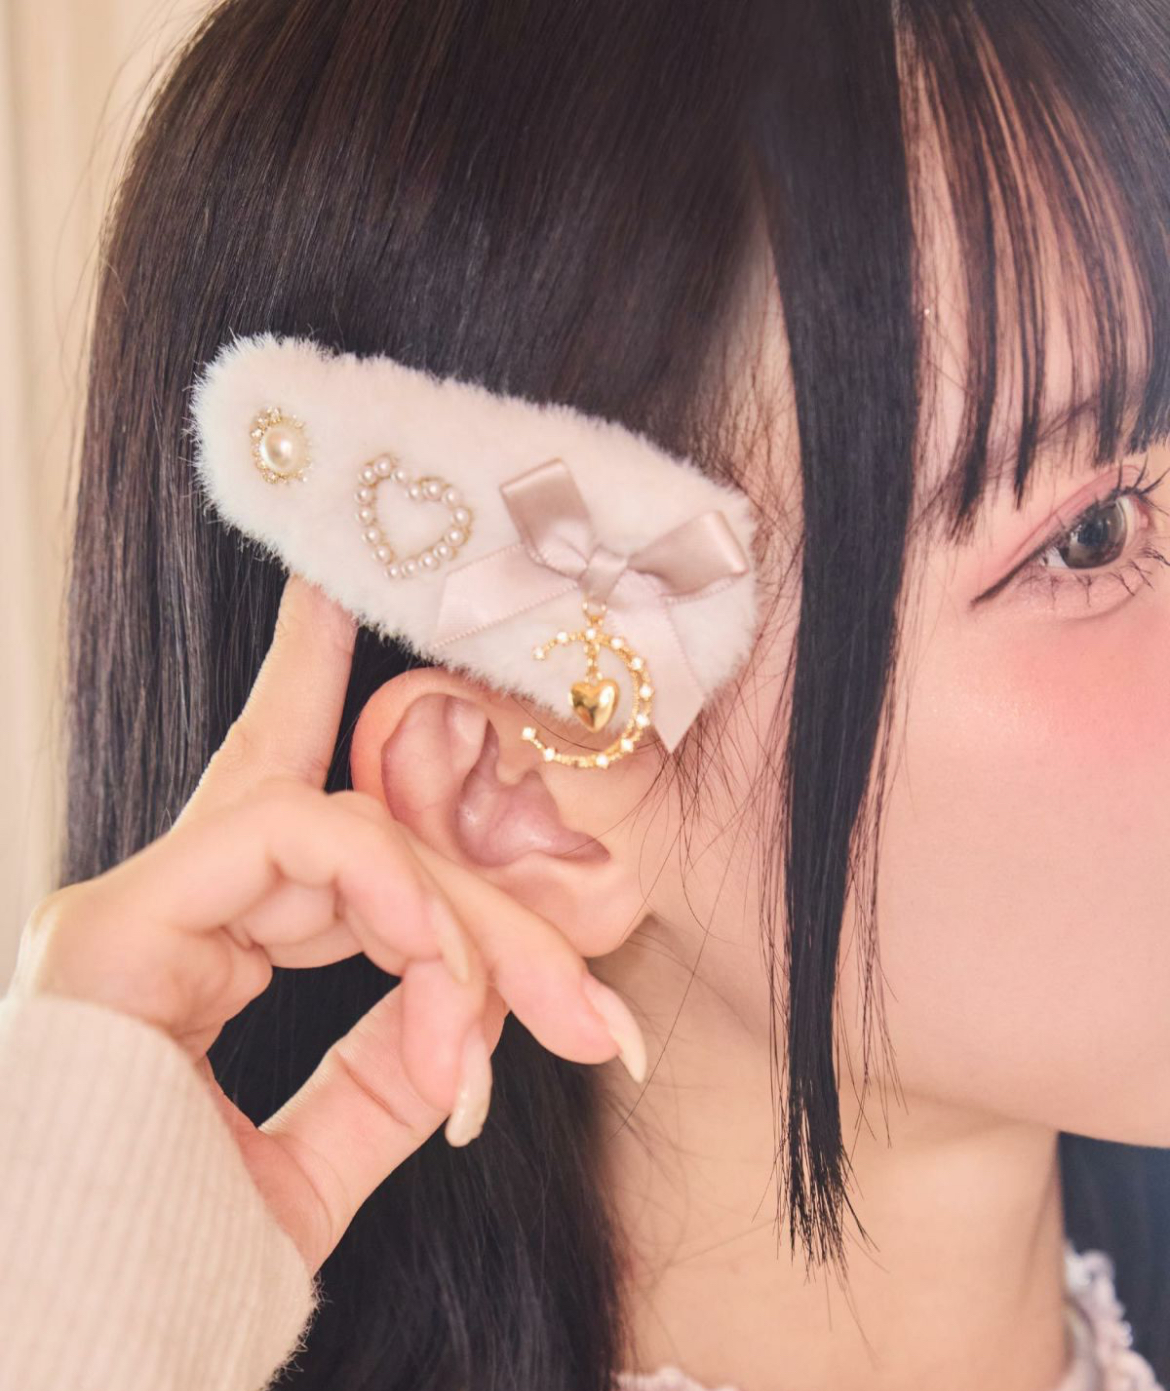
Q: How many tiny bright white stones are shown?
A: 11